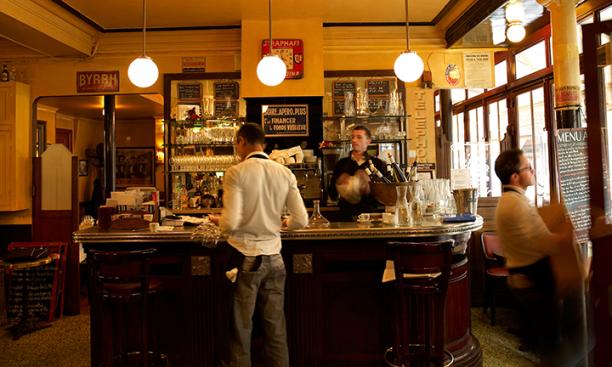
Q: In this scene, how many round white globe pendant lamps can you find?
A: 3